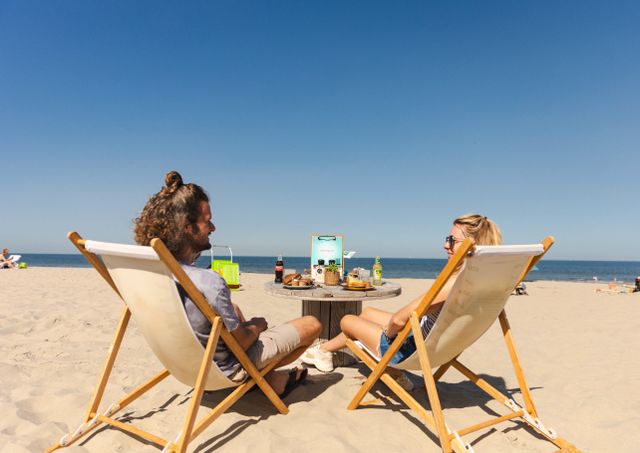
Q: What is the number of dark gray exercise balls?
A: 0